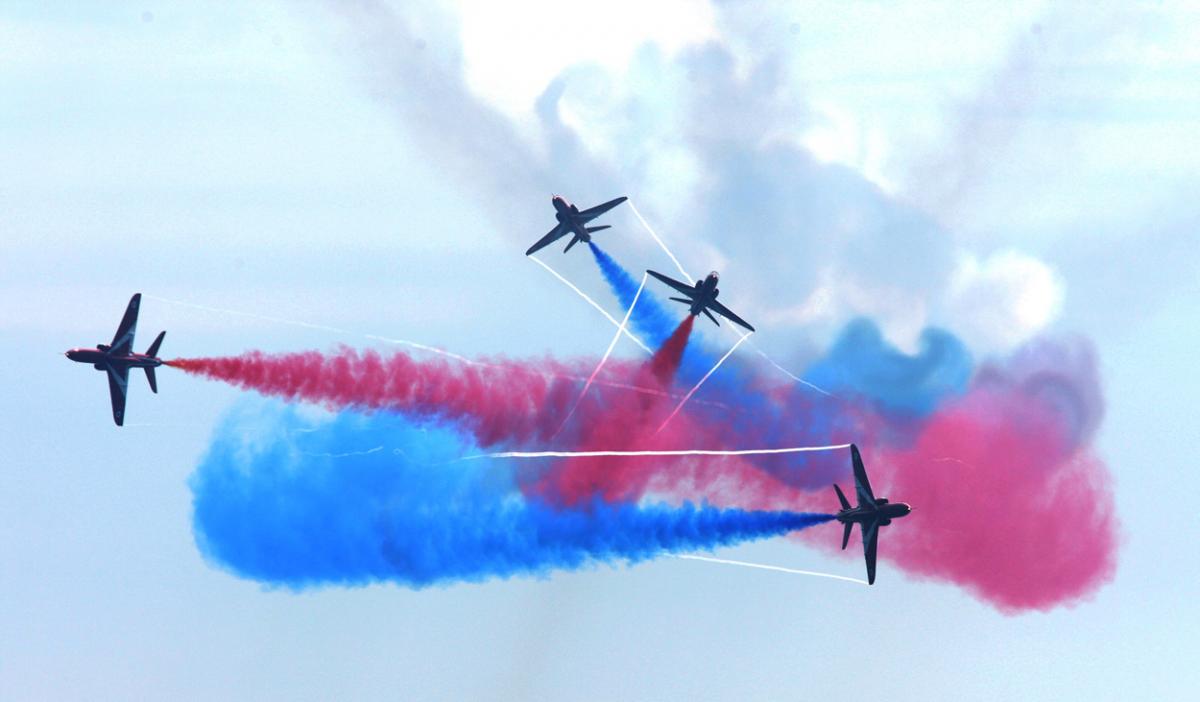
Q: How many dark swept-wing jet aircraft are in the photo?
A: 4